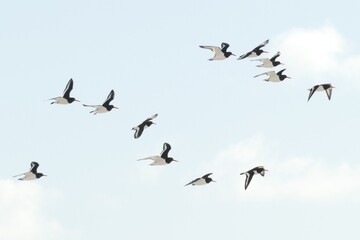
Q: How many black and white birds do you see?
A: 12